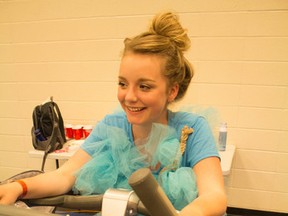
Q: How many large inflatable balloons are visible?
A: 0